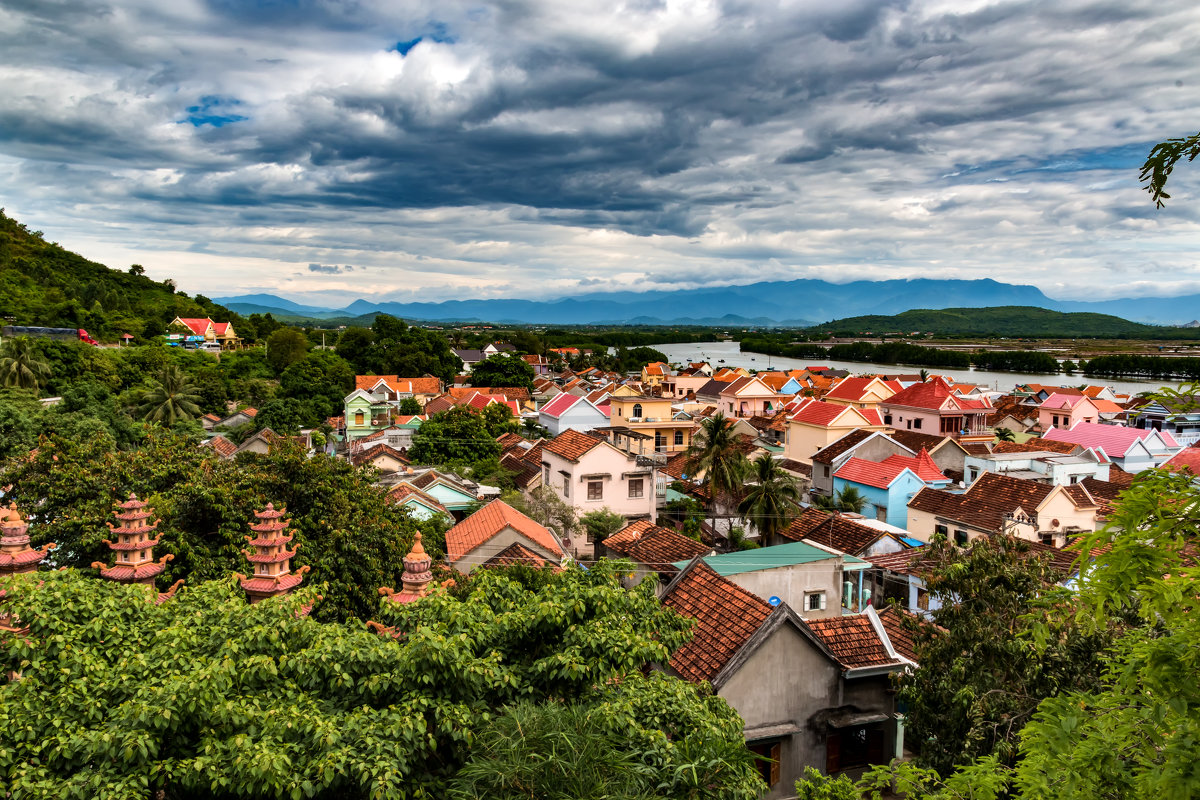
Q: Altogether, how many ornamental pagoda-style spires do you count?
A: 4